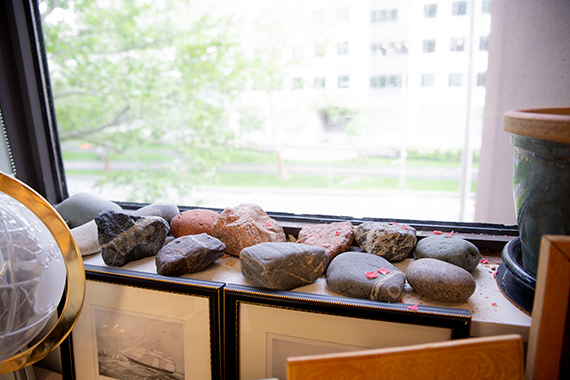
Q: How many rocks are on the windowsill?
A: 13